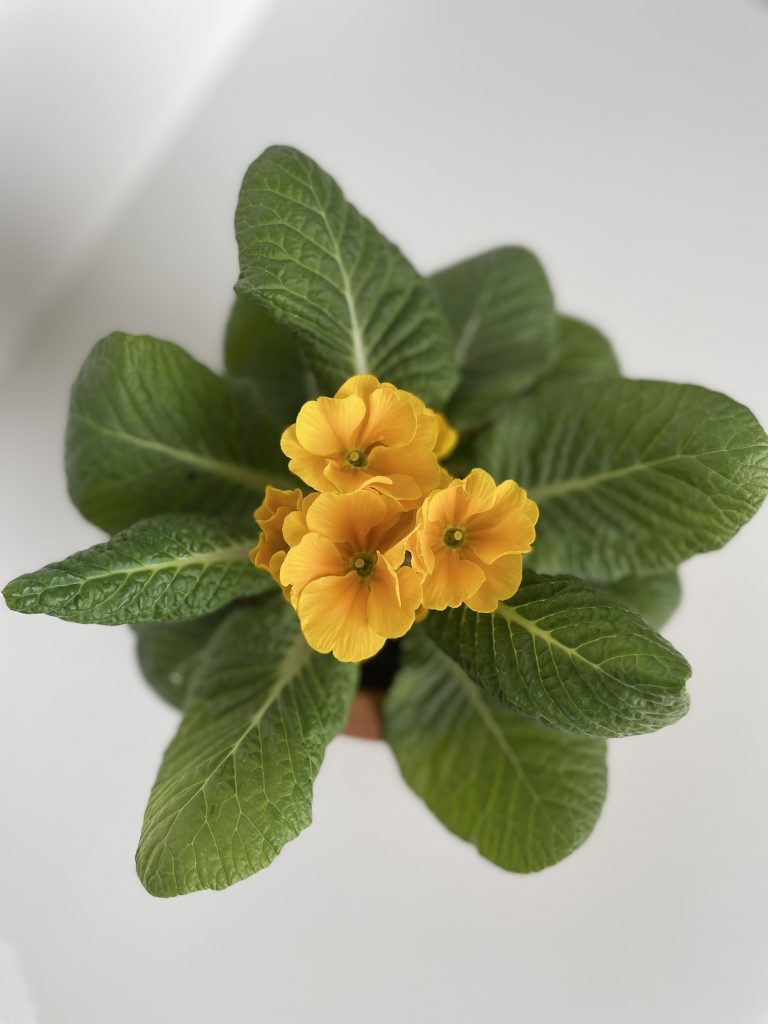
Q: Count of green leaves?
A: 12